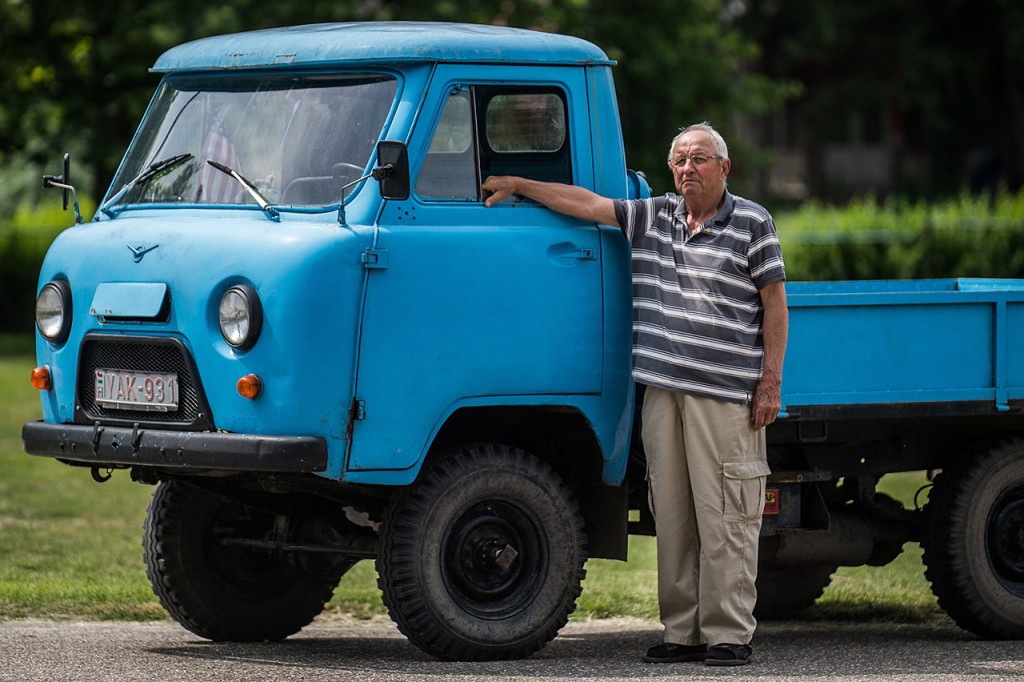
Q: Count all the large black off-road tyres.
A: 4